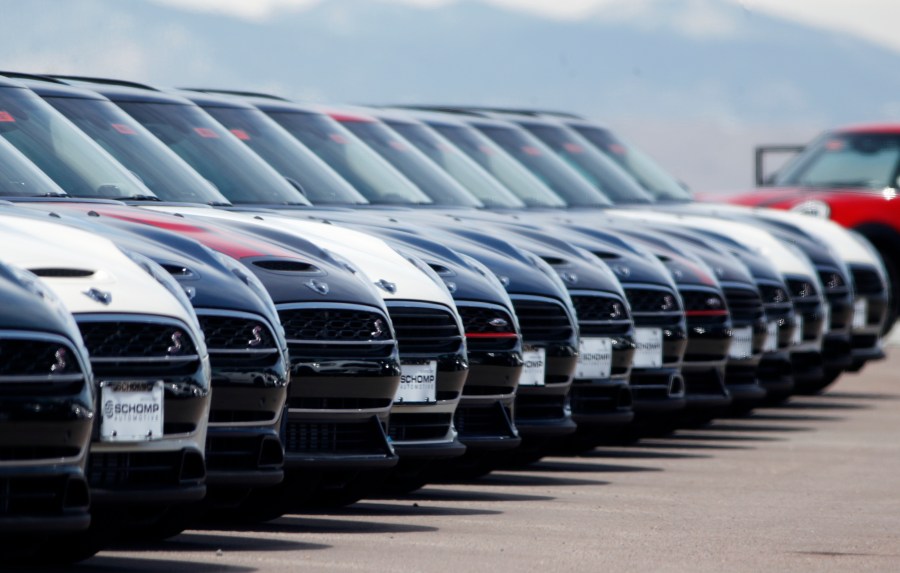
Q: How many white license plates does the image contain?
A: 10